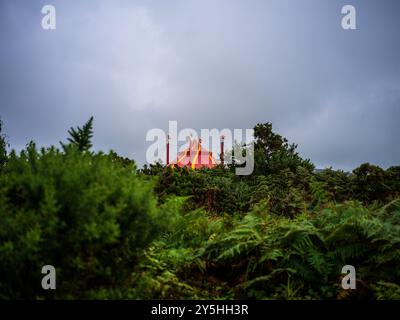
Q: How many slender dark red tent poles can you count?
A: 2